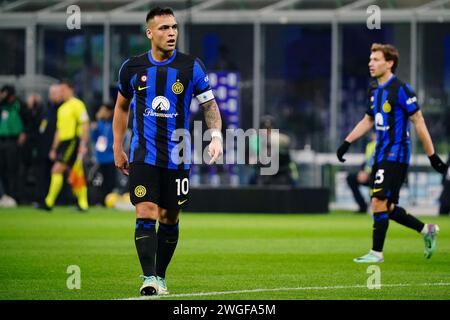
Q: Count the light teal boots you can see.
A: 4